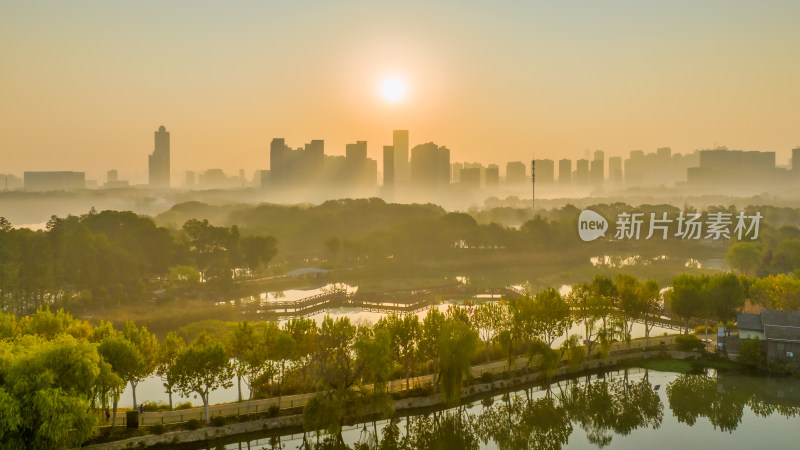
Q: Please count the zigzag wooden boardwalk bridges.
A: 1